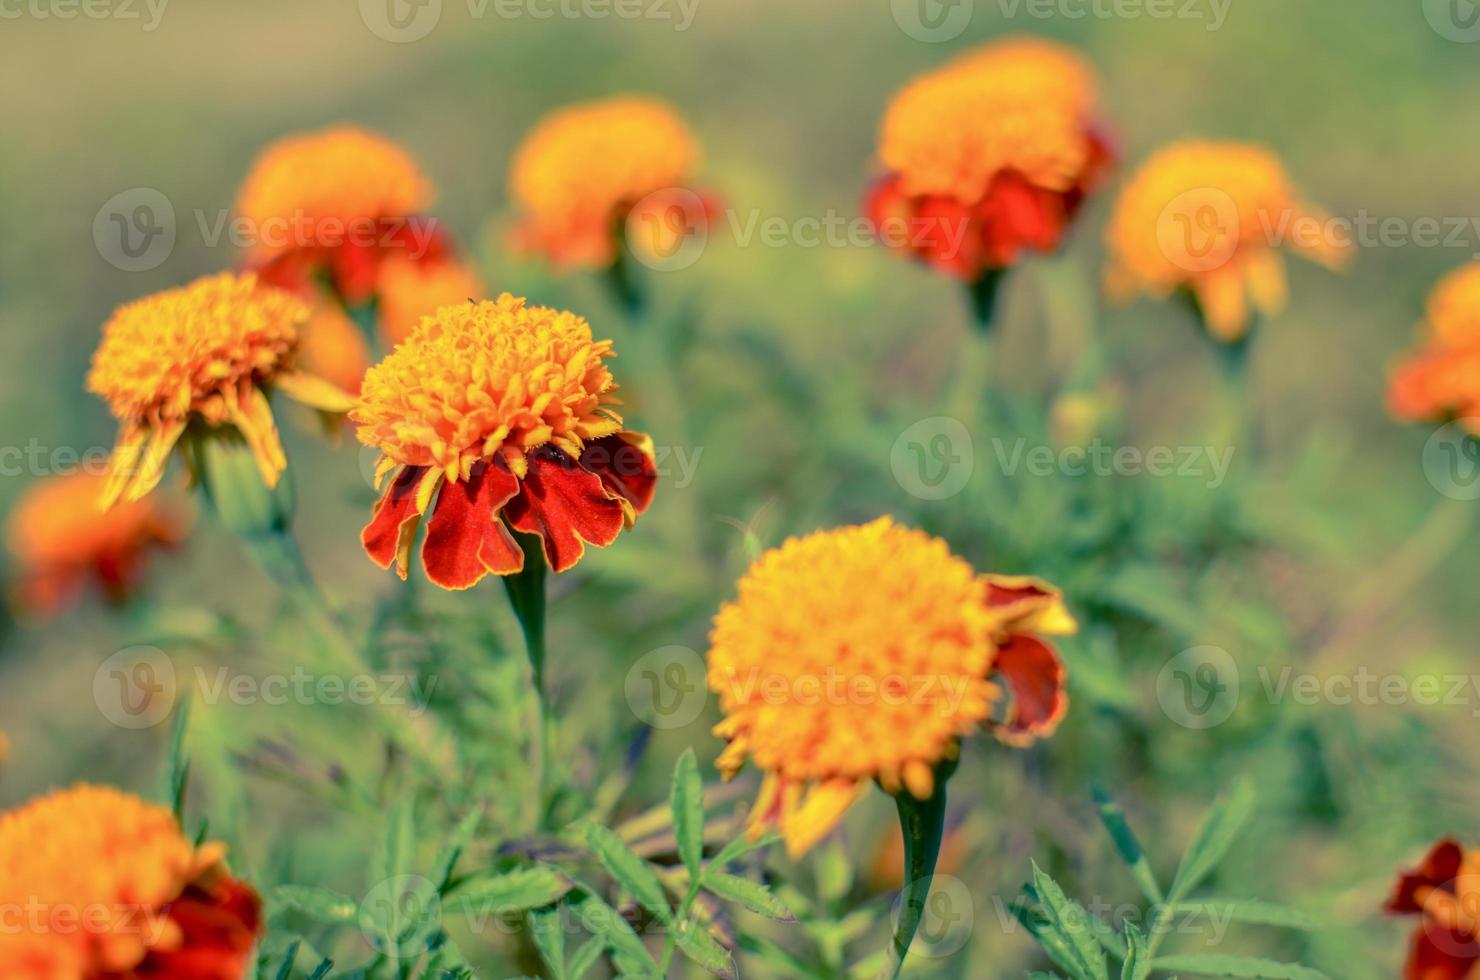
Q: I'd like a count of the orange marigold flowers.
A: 11